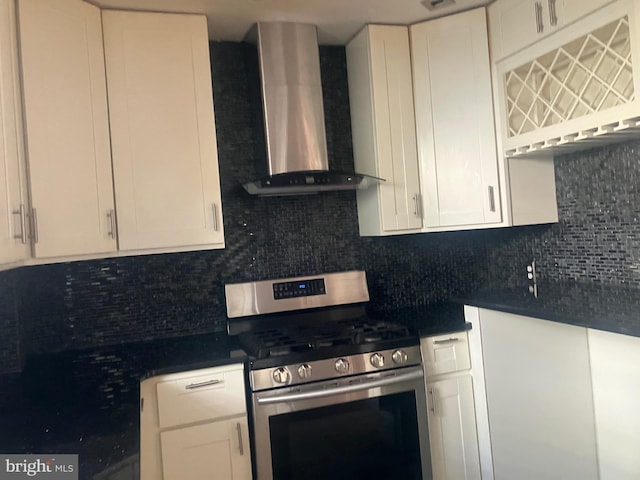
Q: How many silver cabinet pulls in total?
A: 12